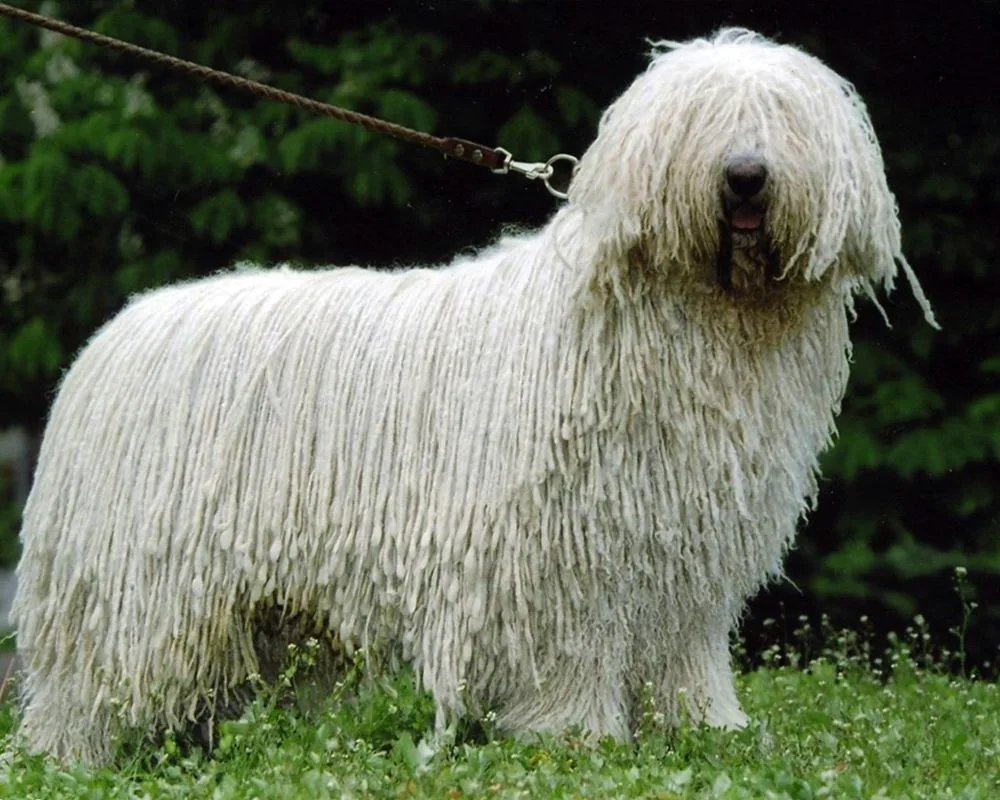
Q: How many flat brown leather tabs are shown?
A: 1